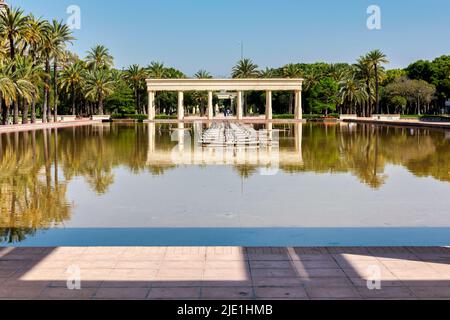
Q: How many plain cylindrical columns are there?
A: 6